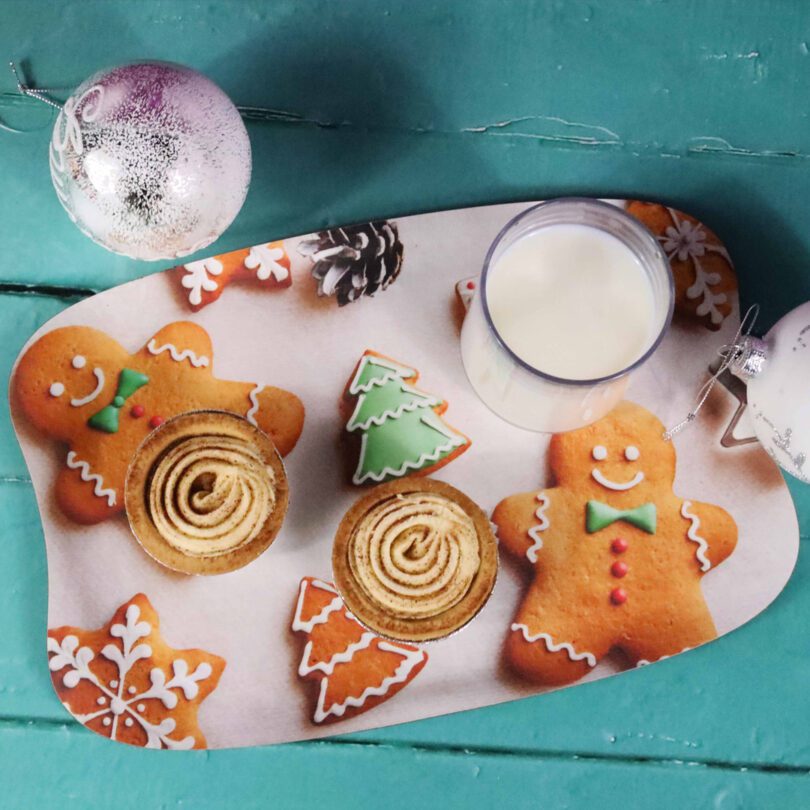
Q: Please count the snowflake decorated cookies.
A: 3